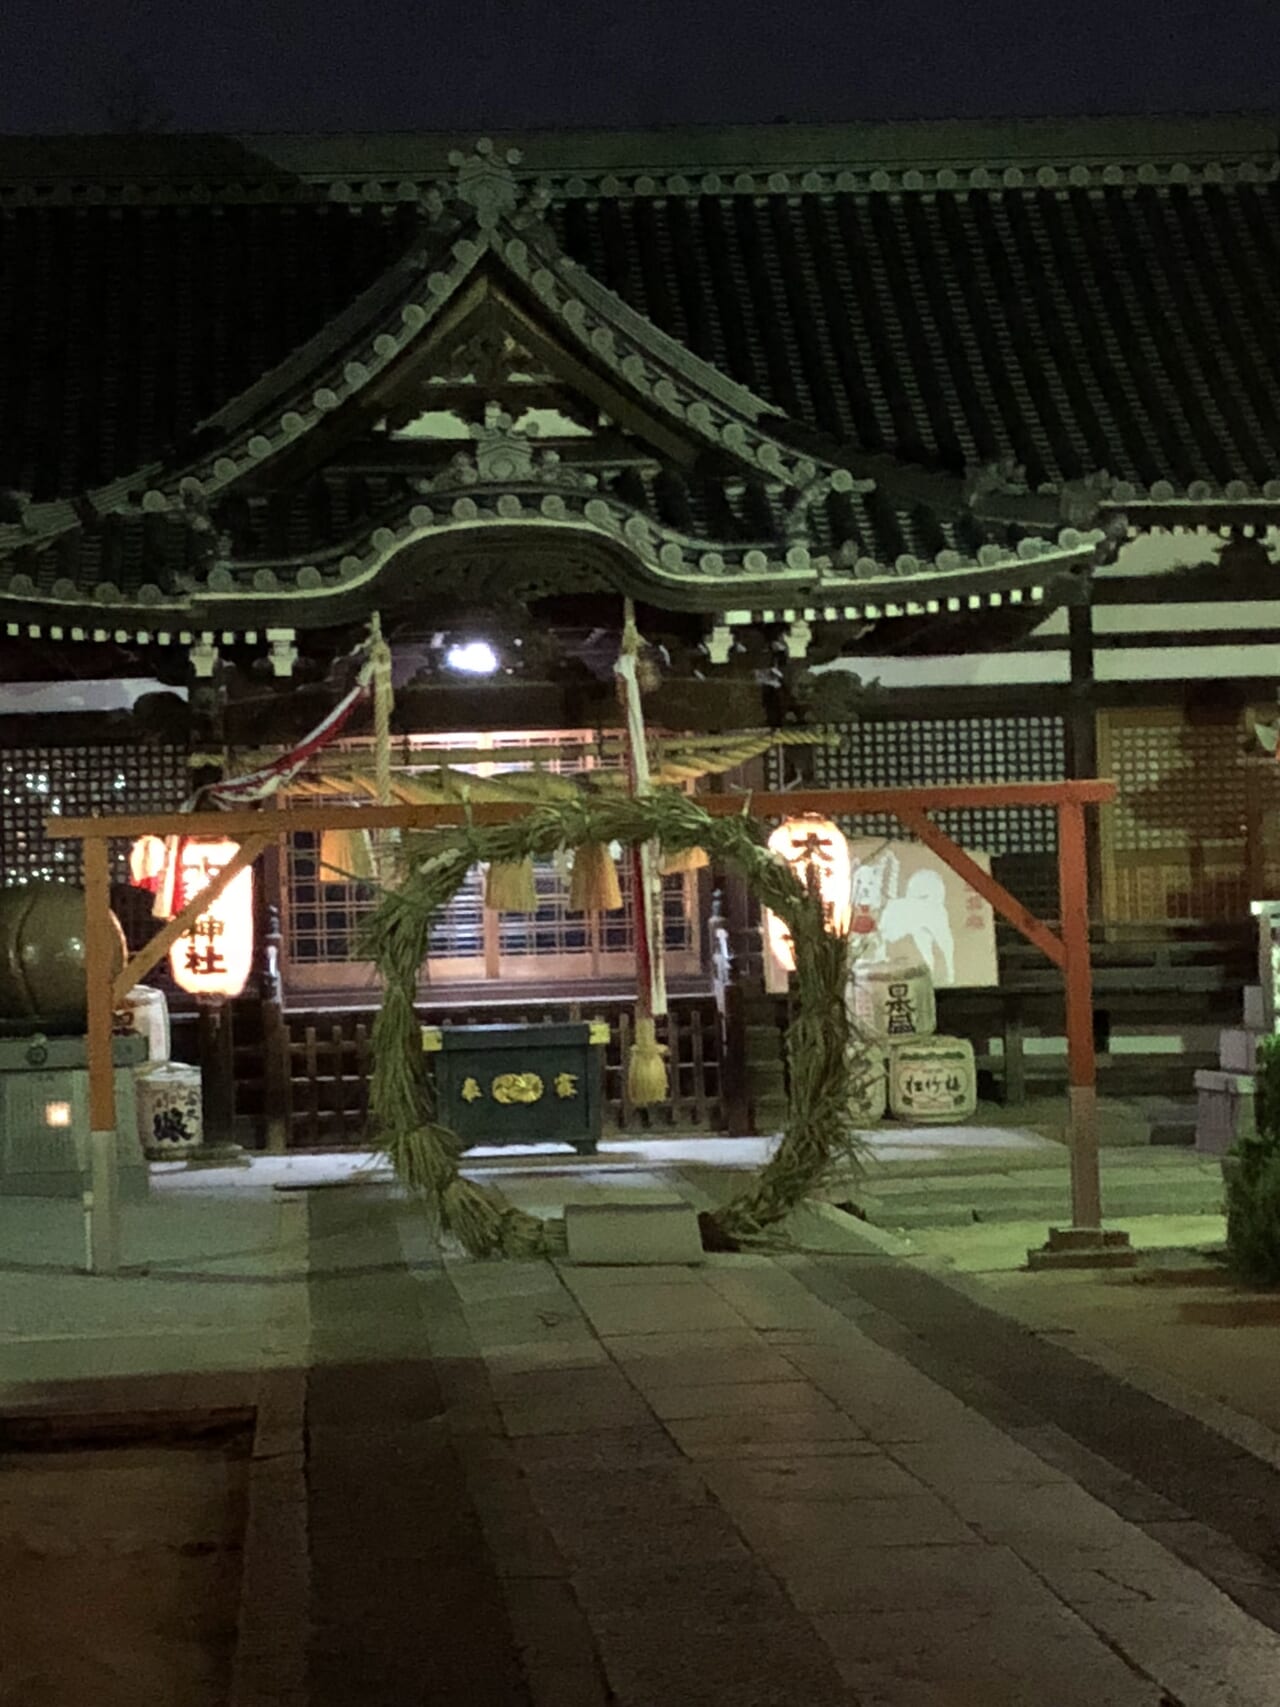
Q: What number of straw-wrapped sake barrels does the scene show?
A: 5